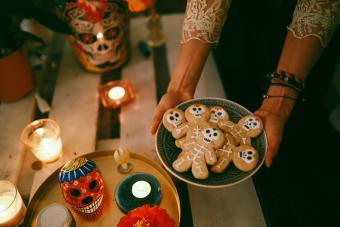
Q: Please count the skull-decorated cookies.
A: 6